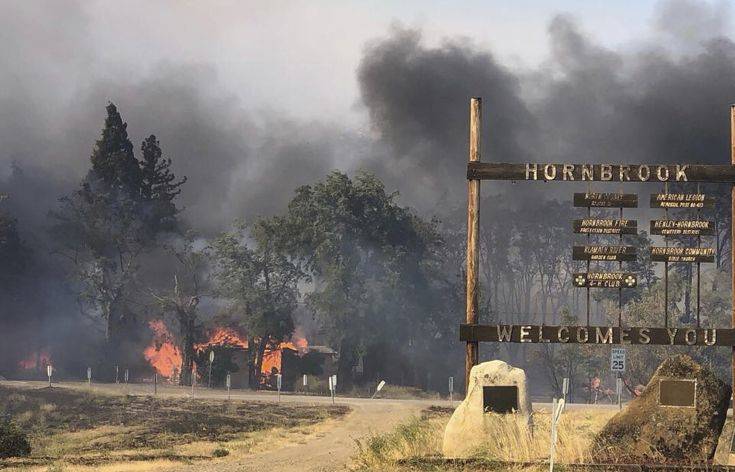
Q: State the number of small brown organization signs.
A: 7